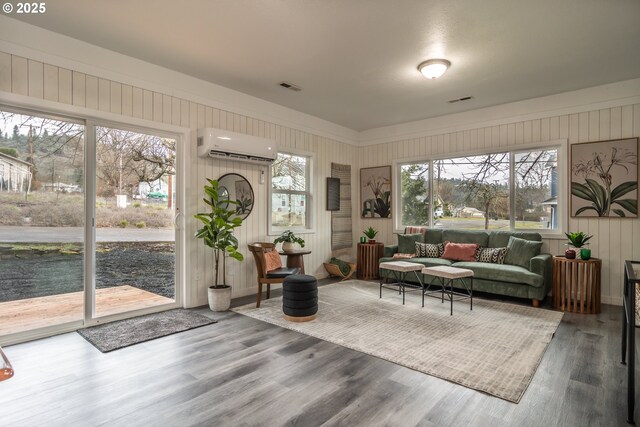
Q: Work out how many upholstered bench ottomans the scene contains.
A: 2